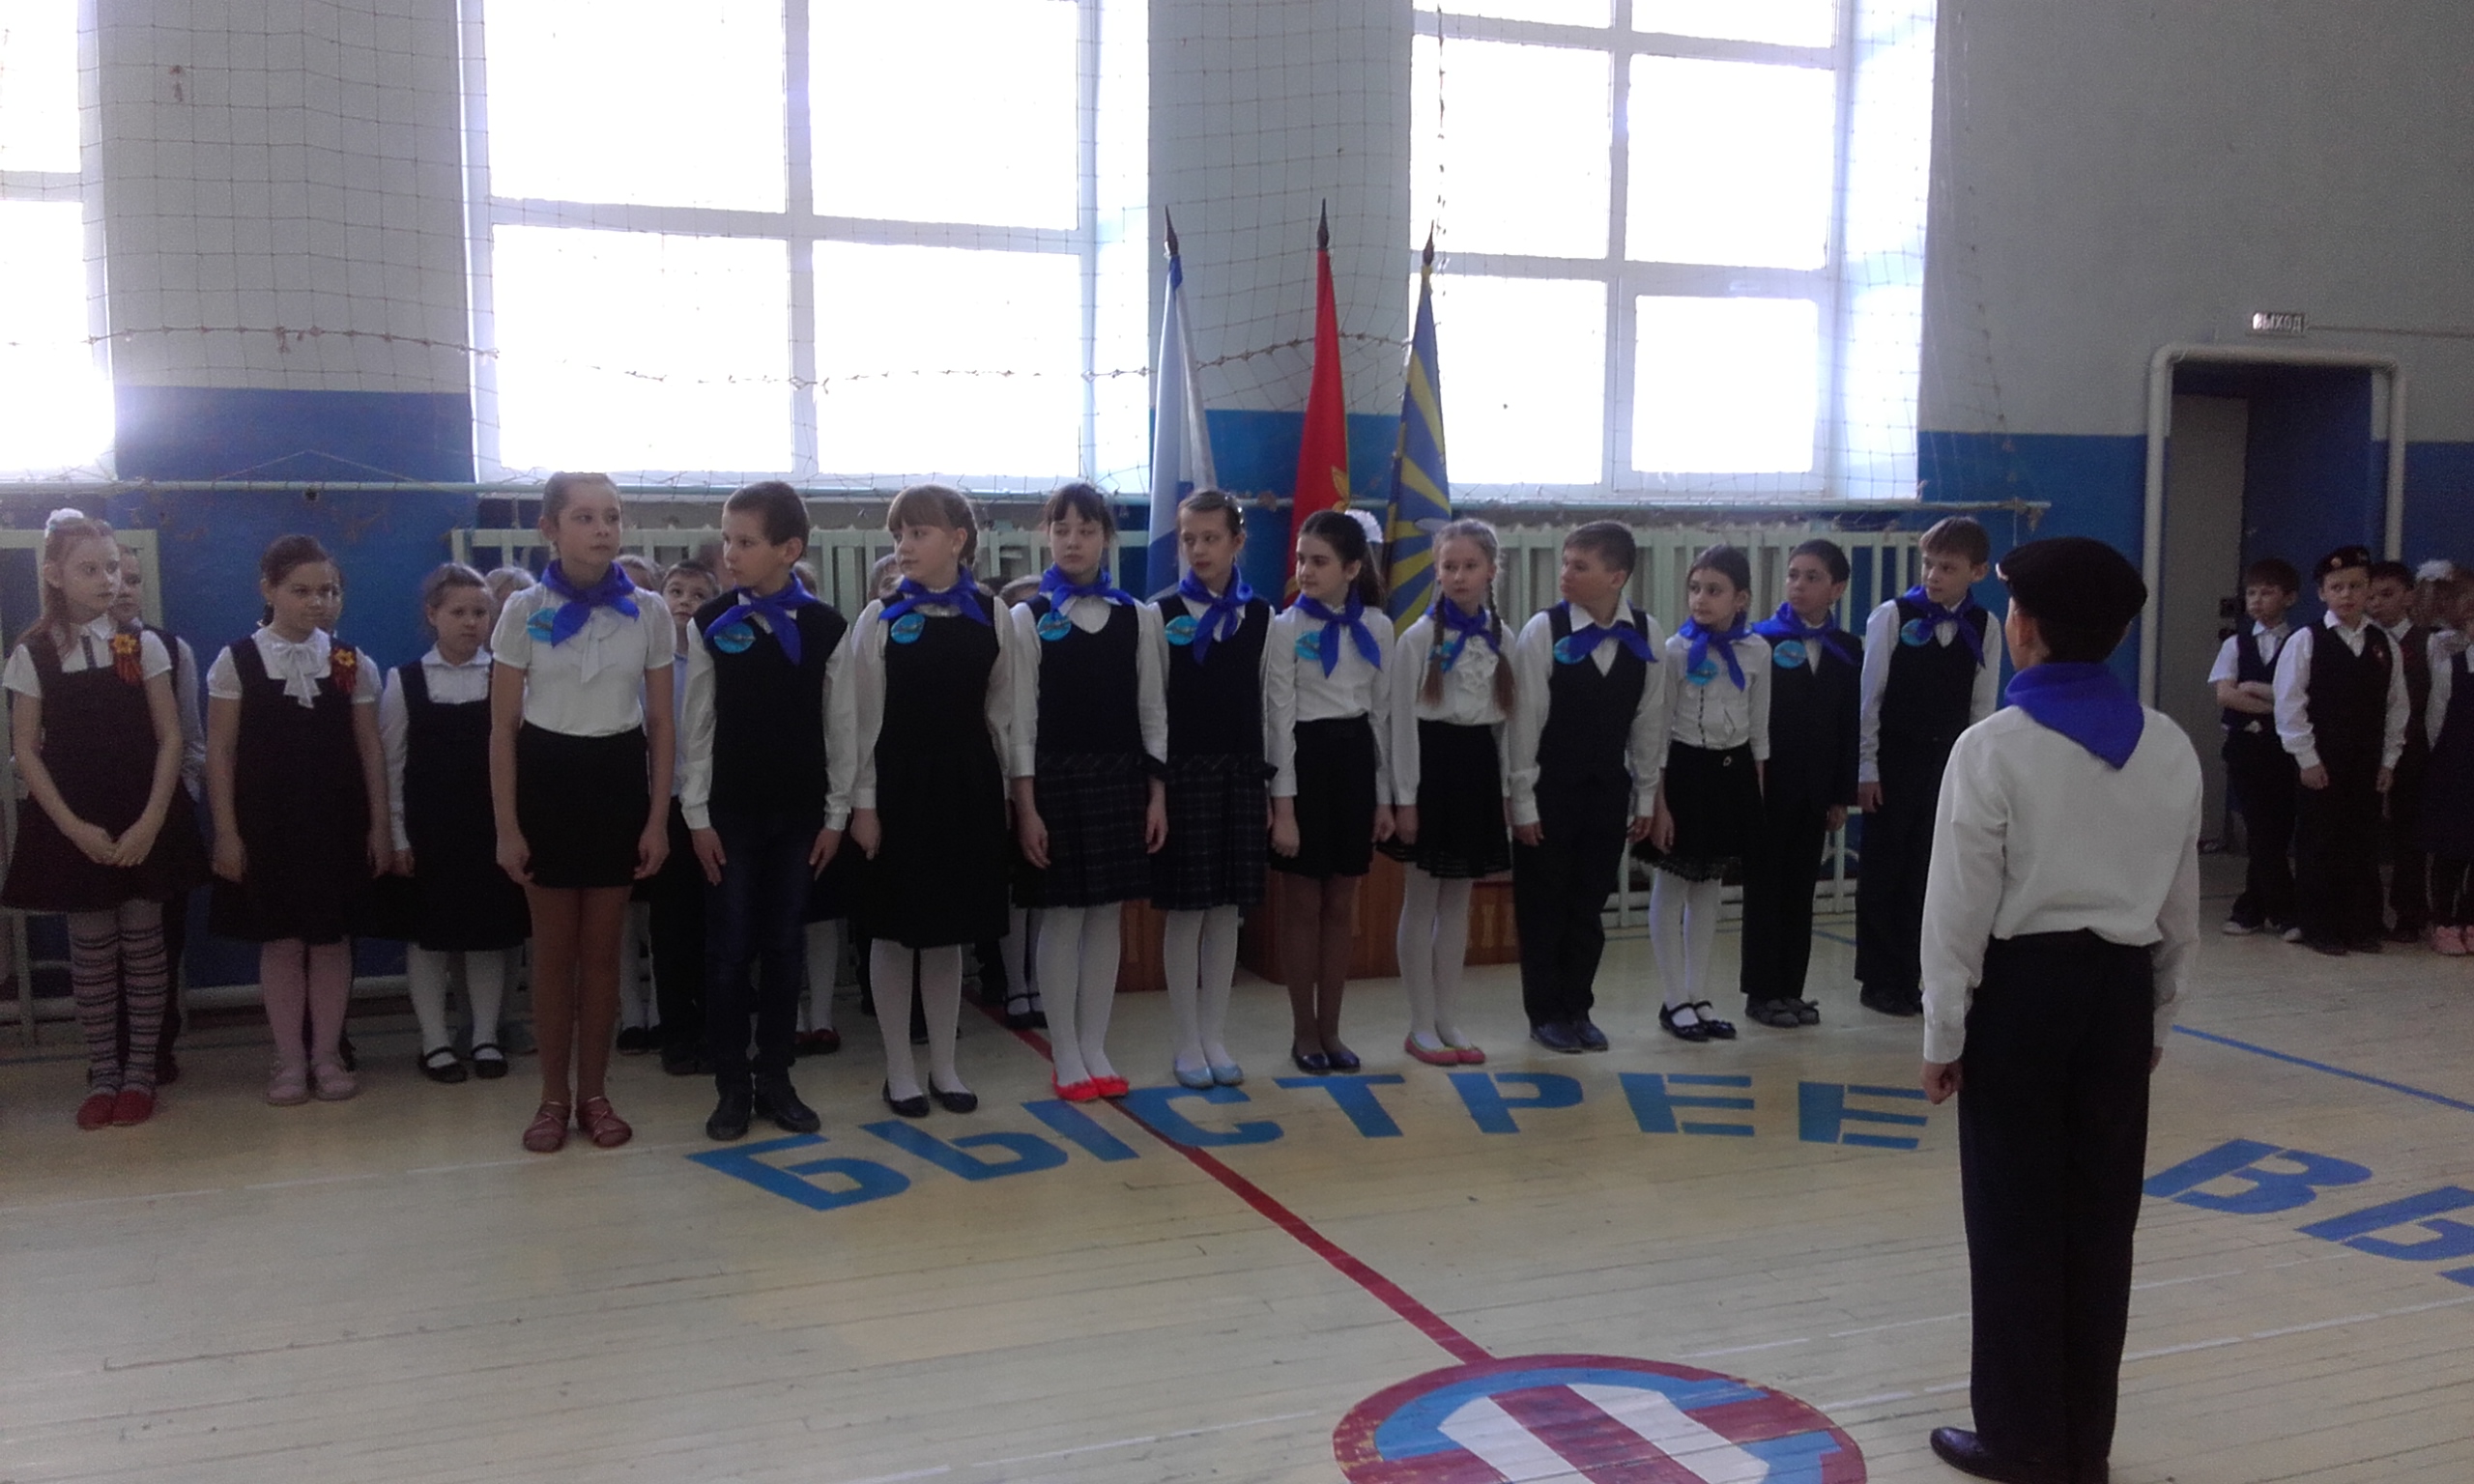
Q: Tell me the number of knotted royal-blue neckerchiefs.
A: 12